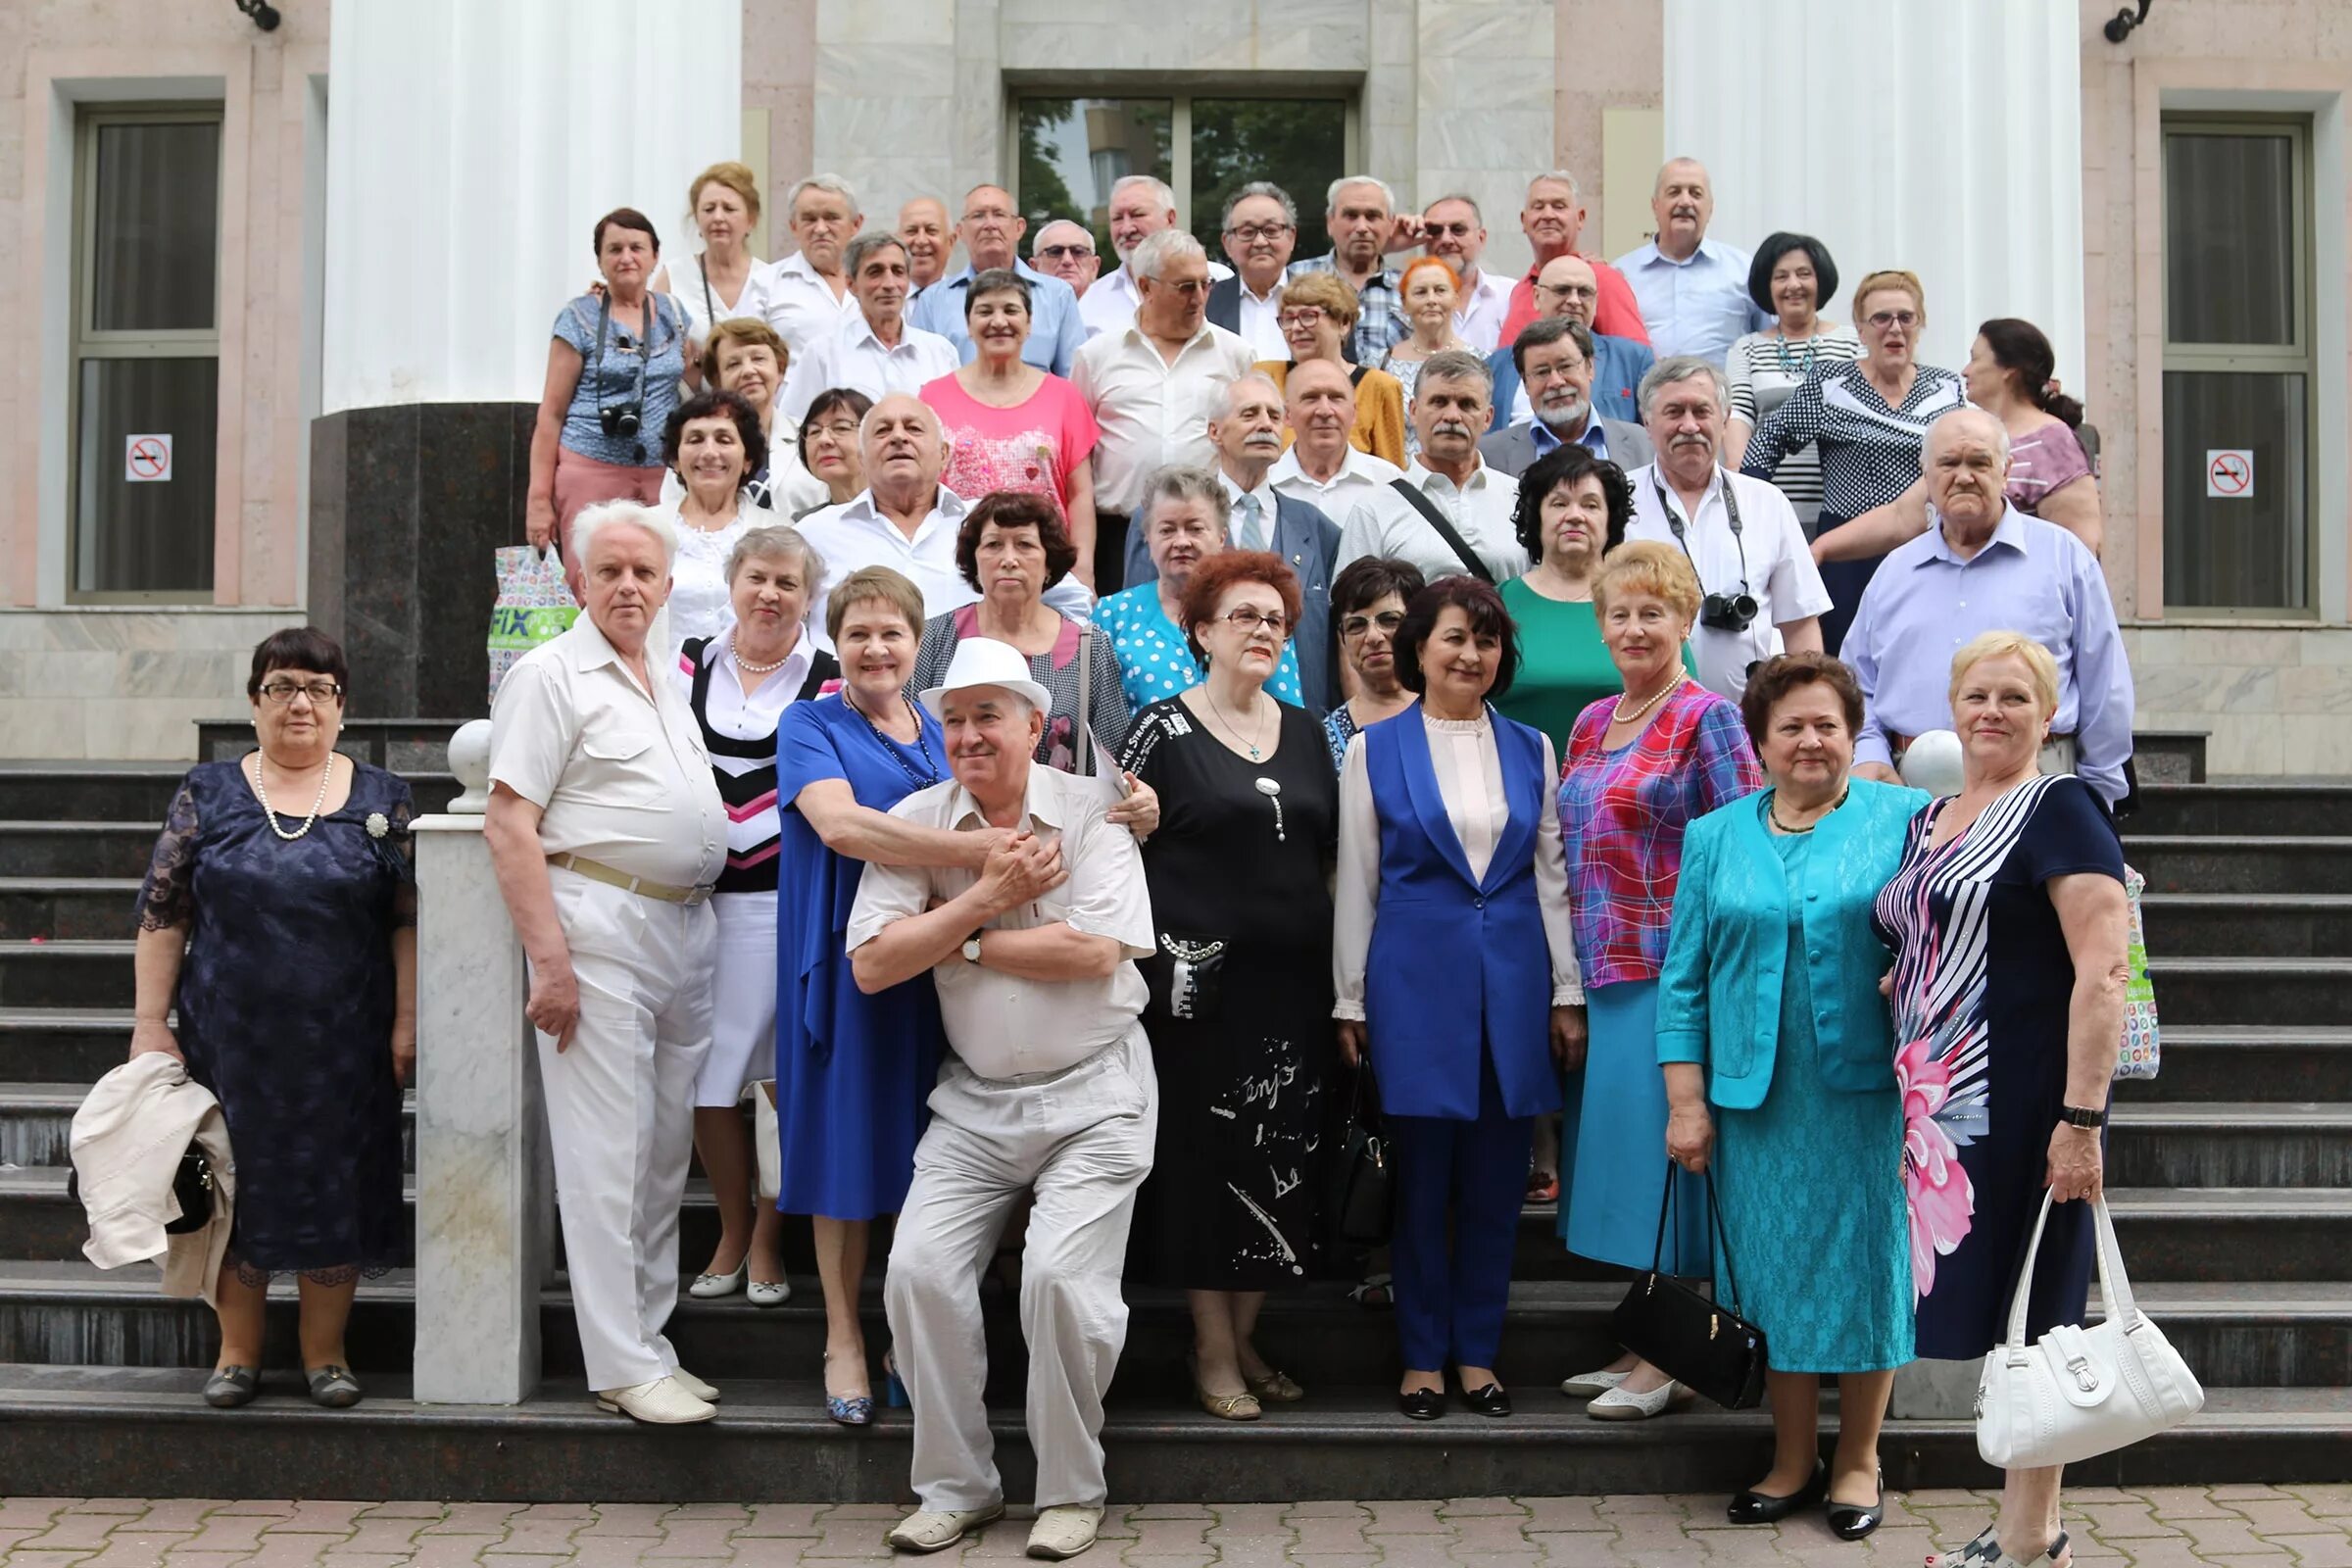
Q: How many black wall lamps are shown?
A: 2